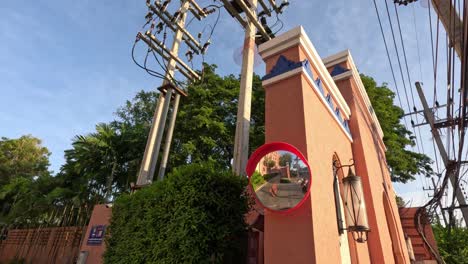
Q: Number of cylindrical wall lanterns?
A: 1